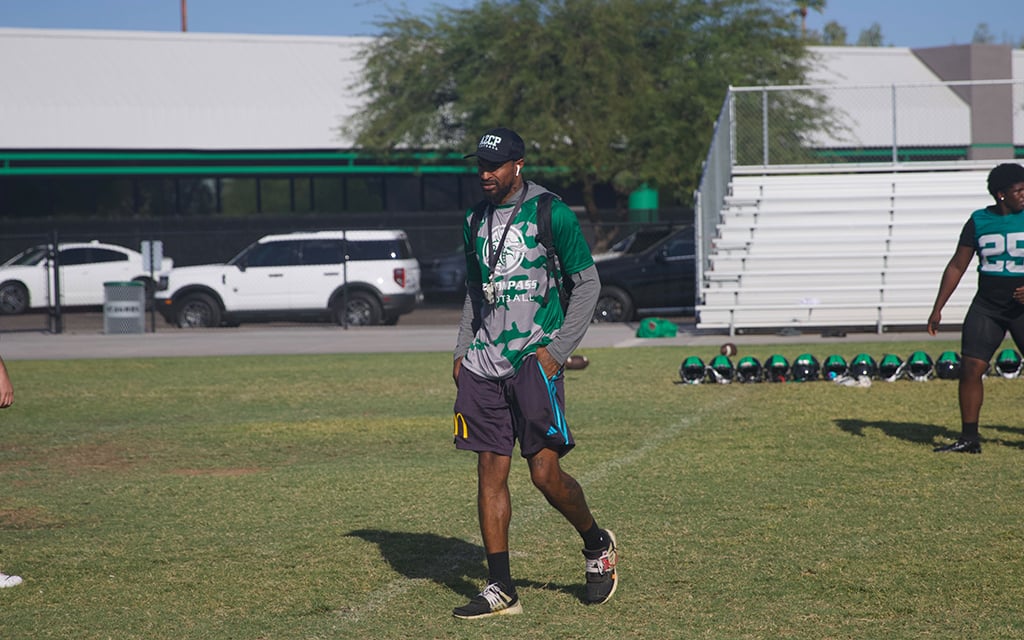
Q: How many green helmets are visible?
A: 11